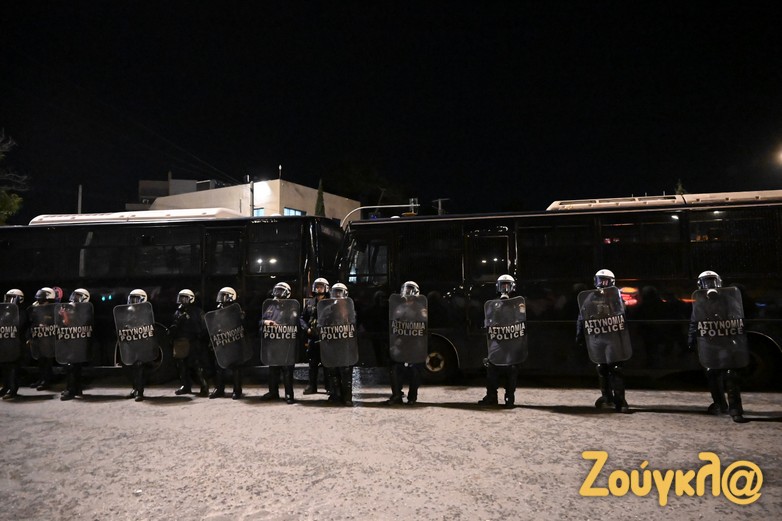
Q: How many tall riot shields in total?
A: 11